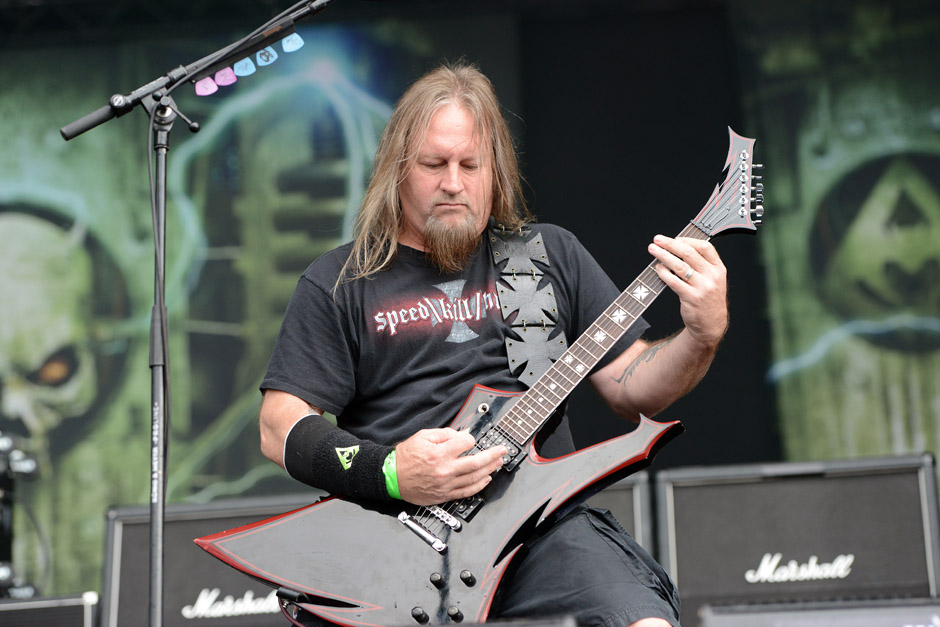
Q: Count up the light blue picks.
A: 3